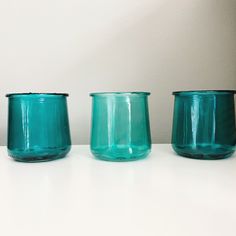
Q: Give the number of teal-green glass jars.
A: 3